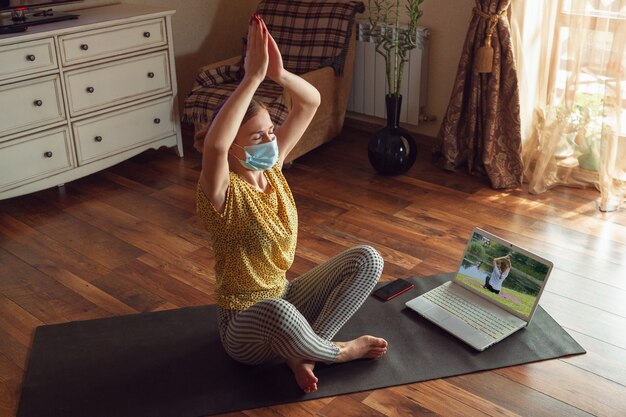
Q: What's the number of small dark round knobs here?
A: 9